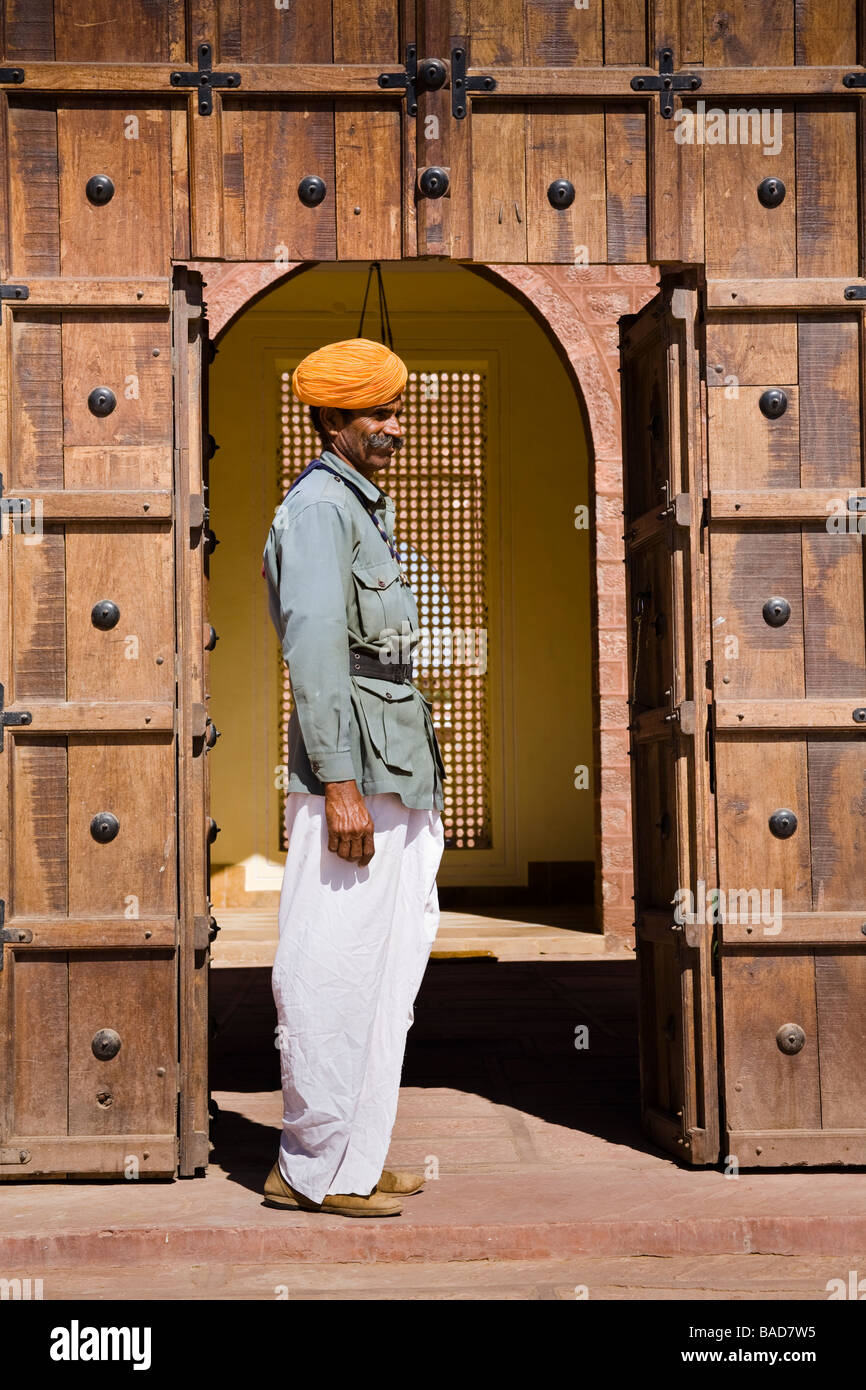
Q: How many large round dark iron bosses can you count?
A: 14